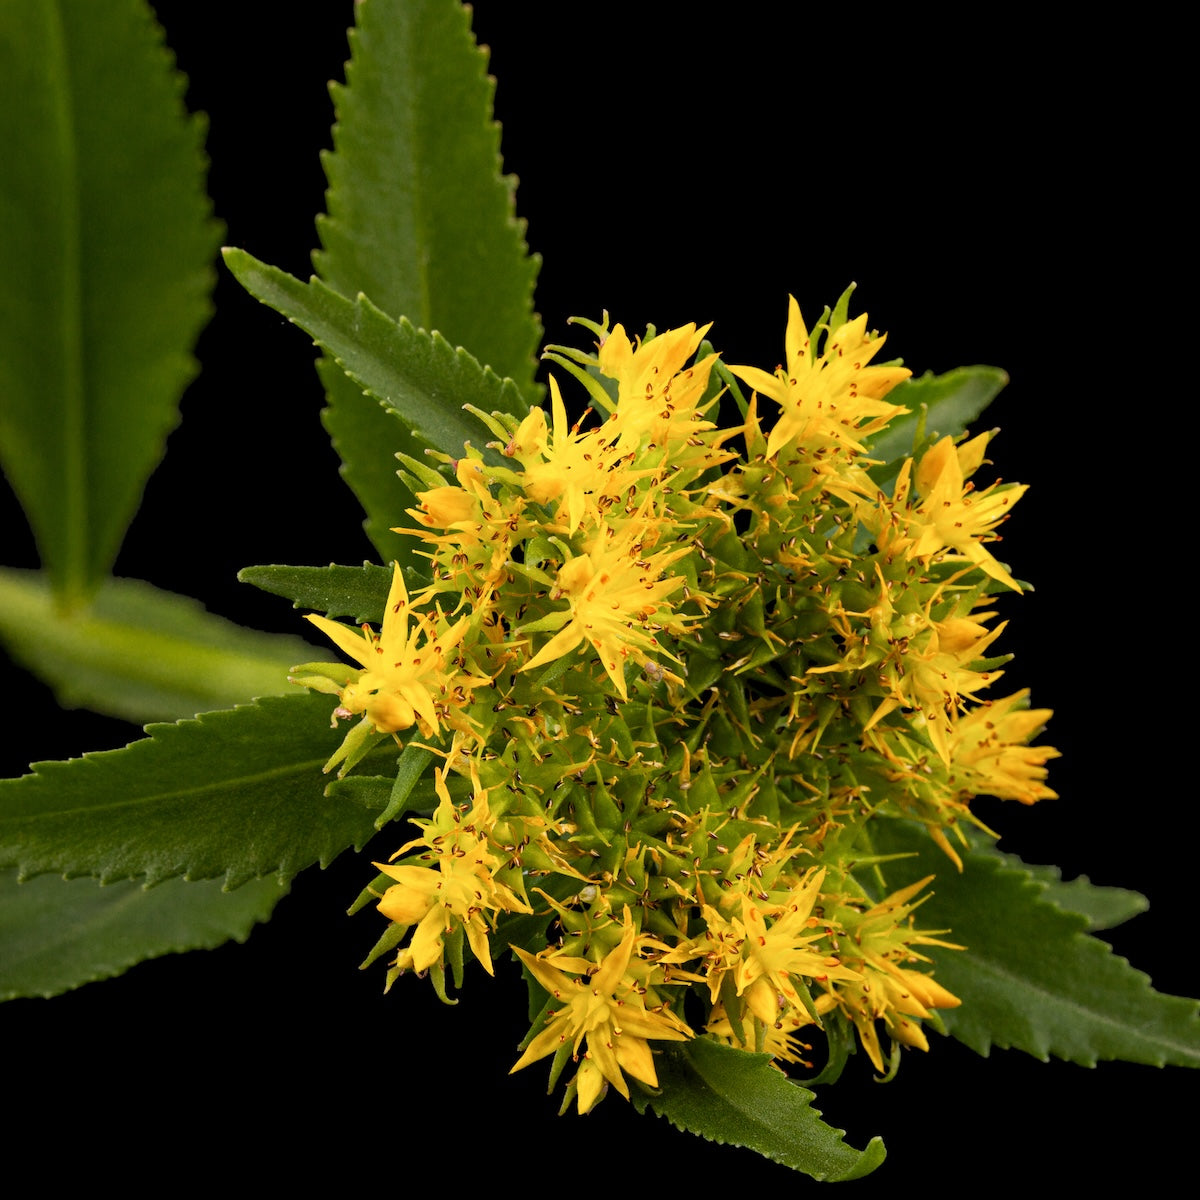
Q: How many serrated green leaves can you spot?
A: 11